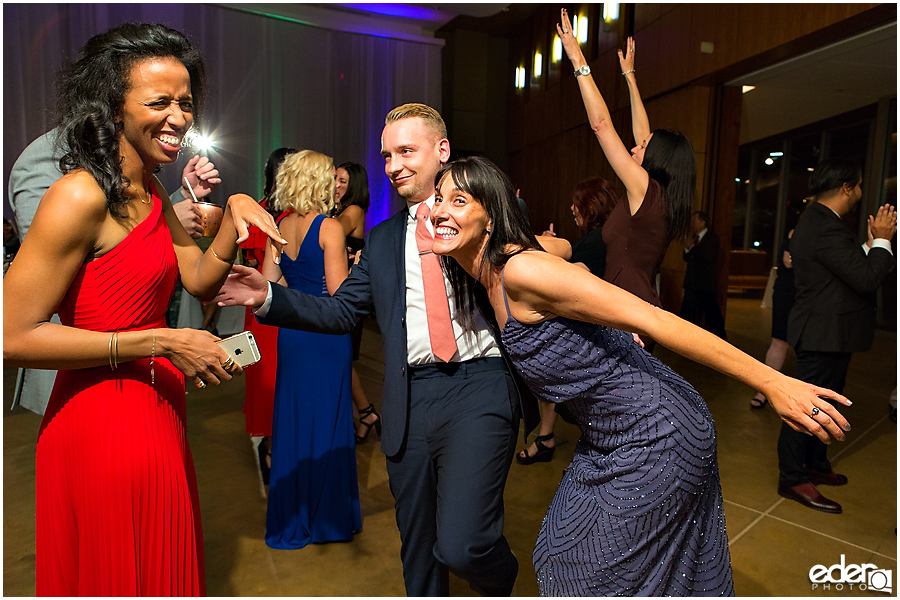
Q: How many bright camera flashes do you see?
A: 1